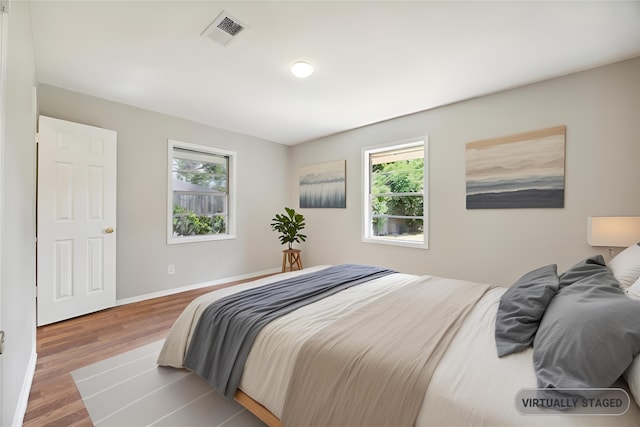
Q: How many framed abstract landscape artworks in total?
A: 2